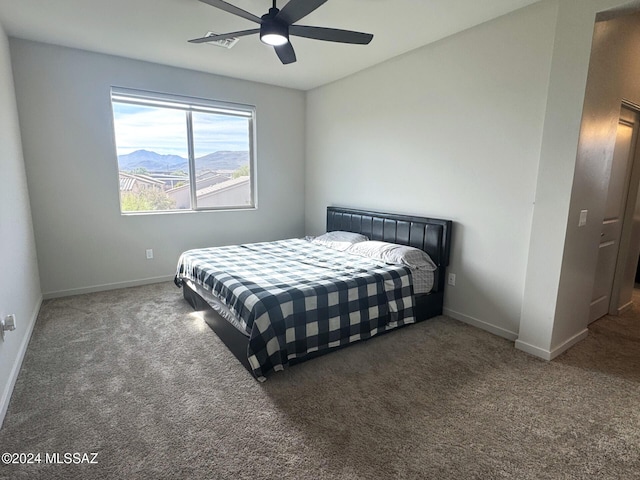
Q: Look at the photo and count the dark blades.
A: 5